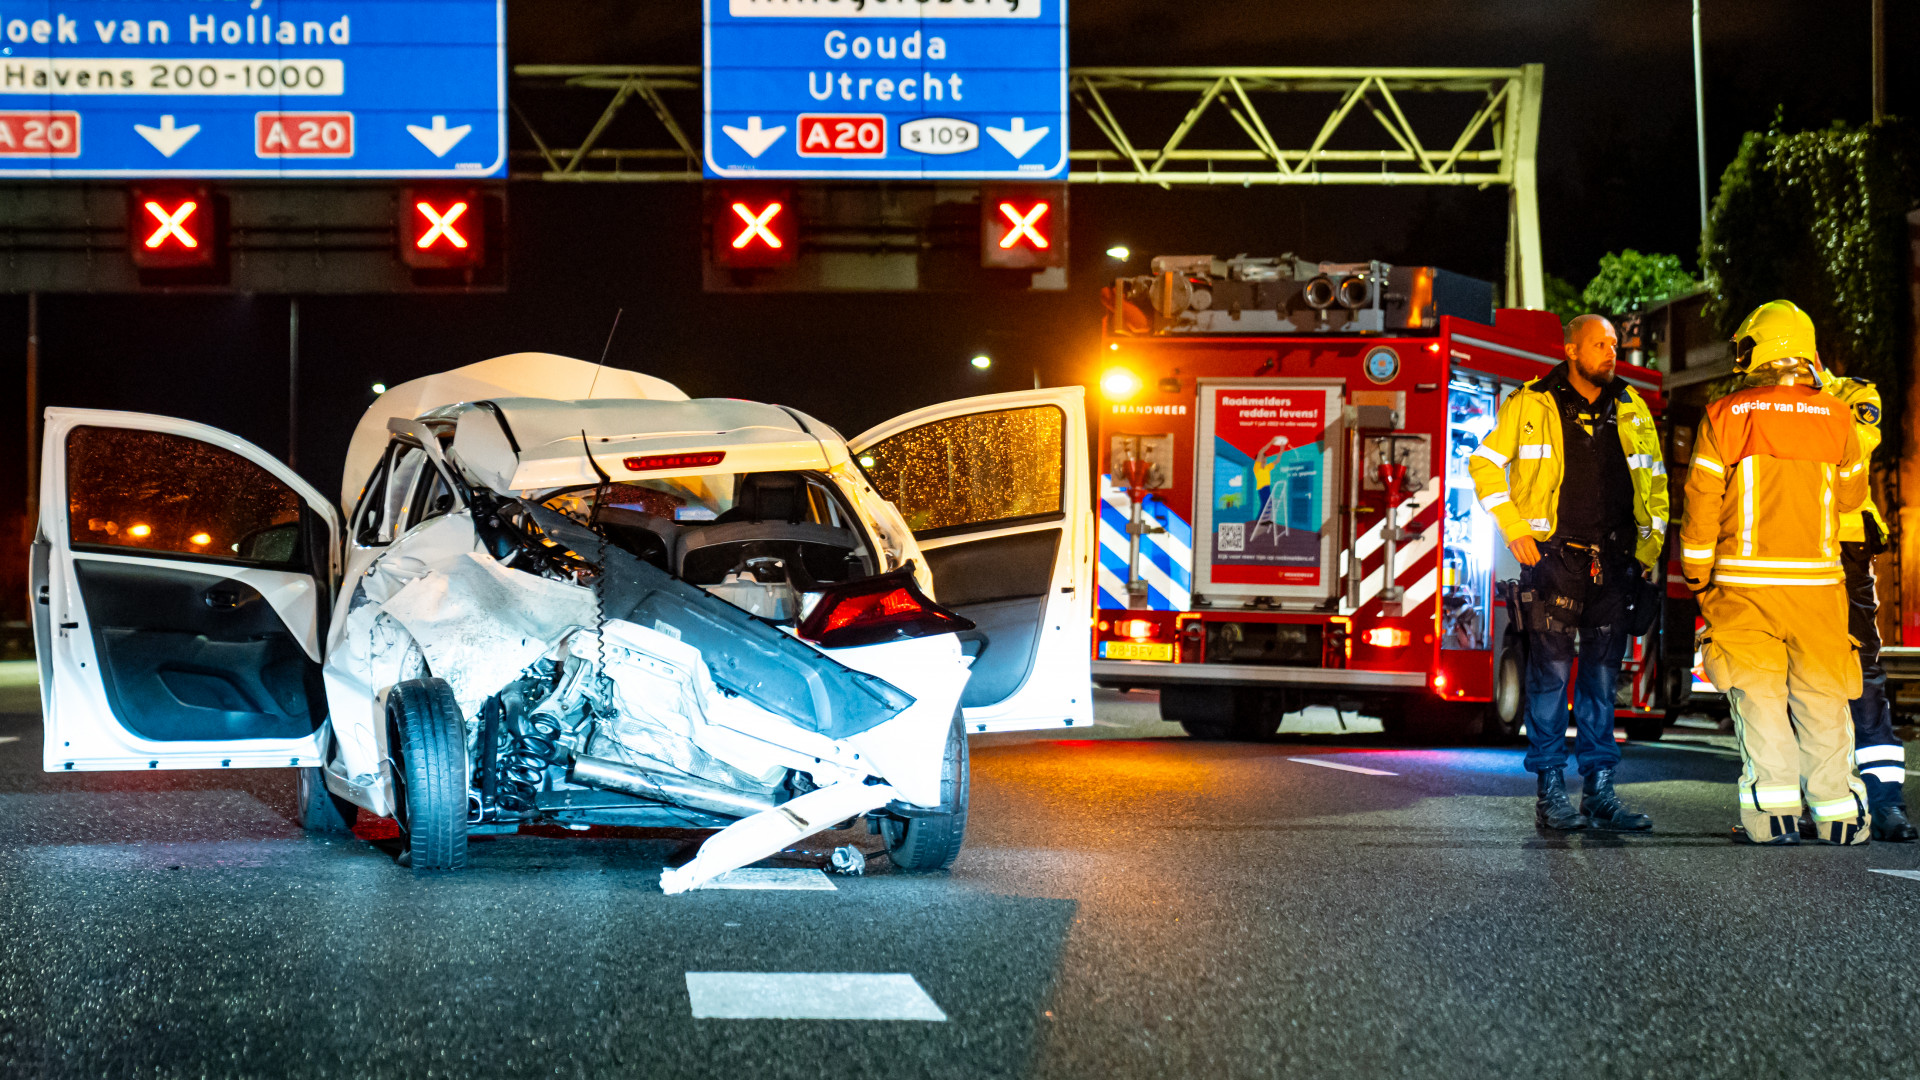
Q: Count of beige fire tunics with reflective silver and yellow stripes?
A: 1